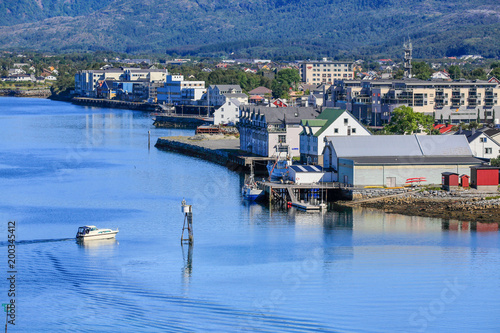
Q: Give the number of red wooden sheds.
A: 3